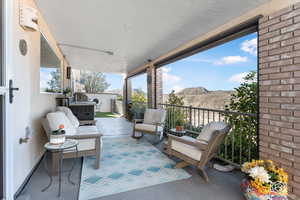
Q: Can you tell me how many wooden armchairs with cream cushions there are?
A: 2